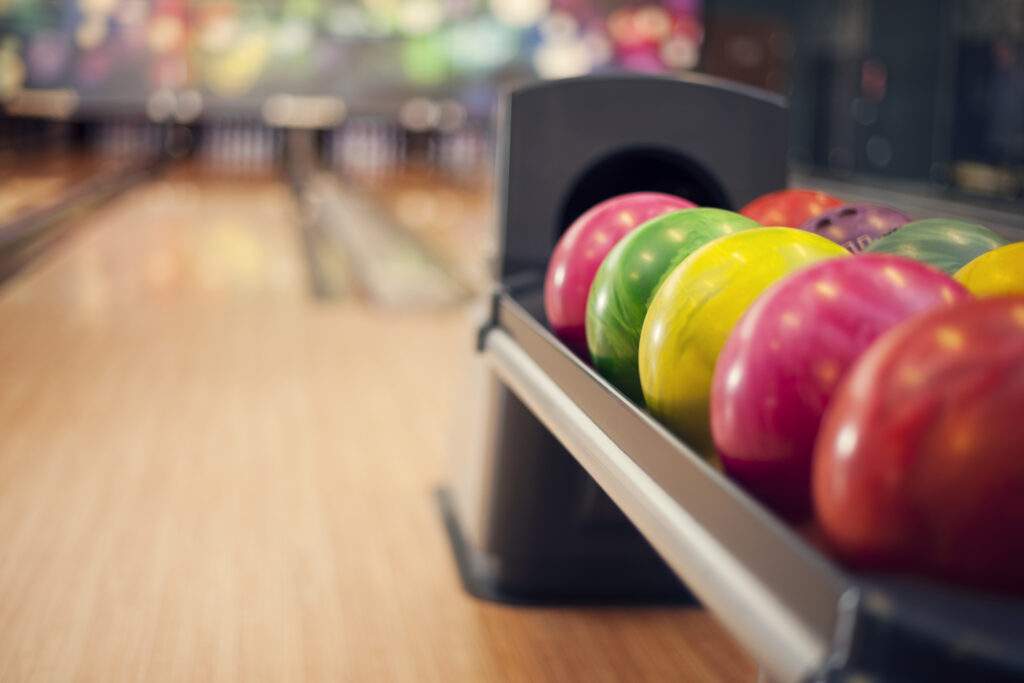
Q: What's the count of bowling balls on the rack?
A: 9